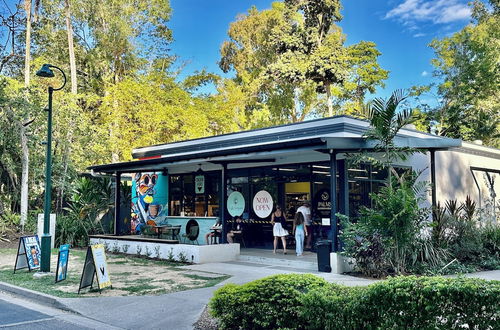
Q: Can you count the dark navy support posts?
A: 4